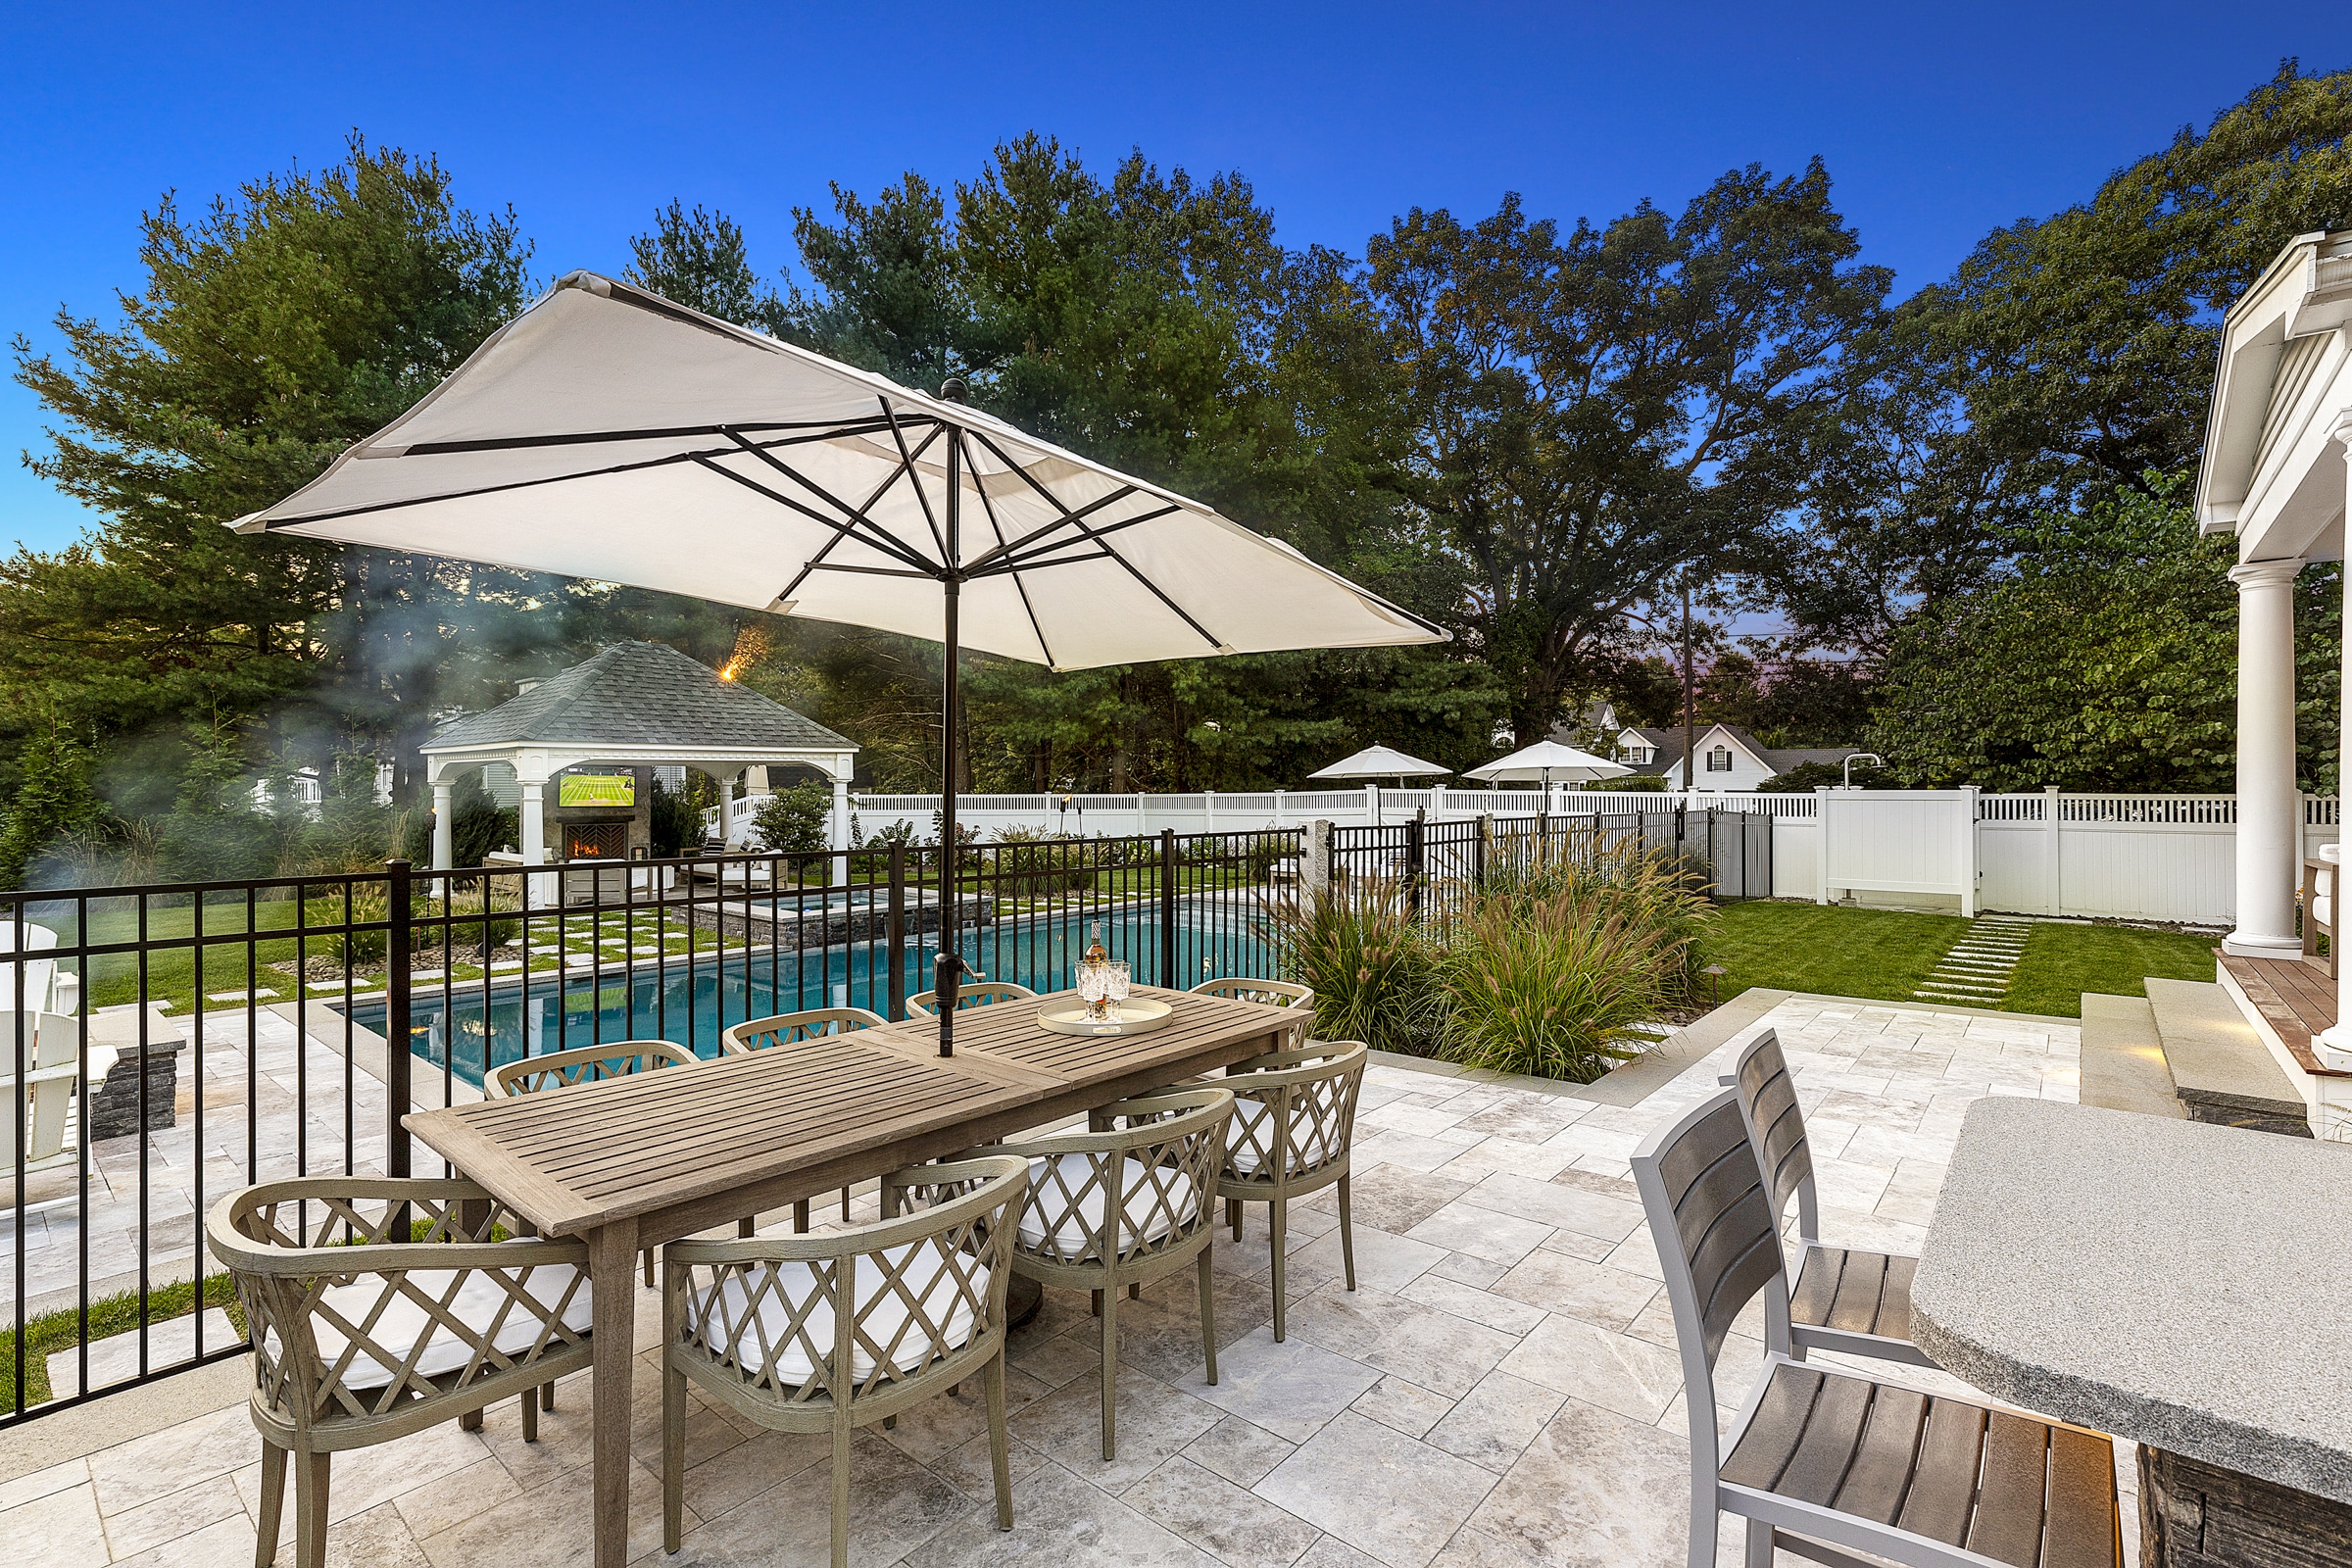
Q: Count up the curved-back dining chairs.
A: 8